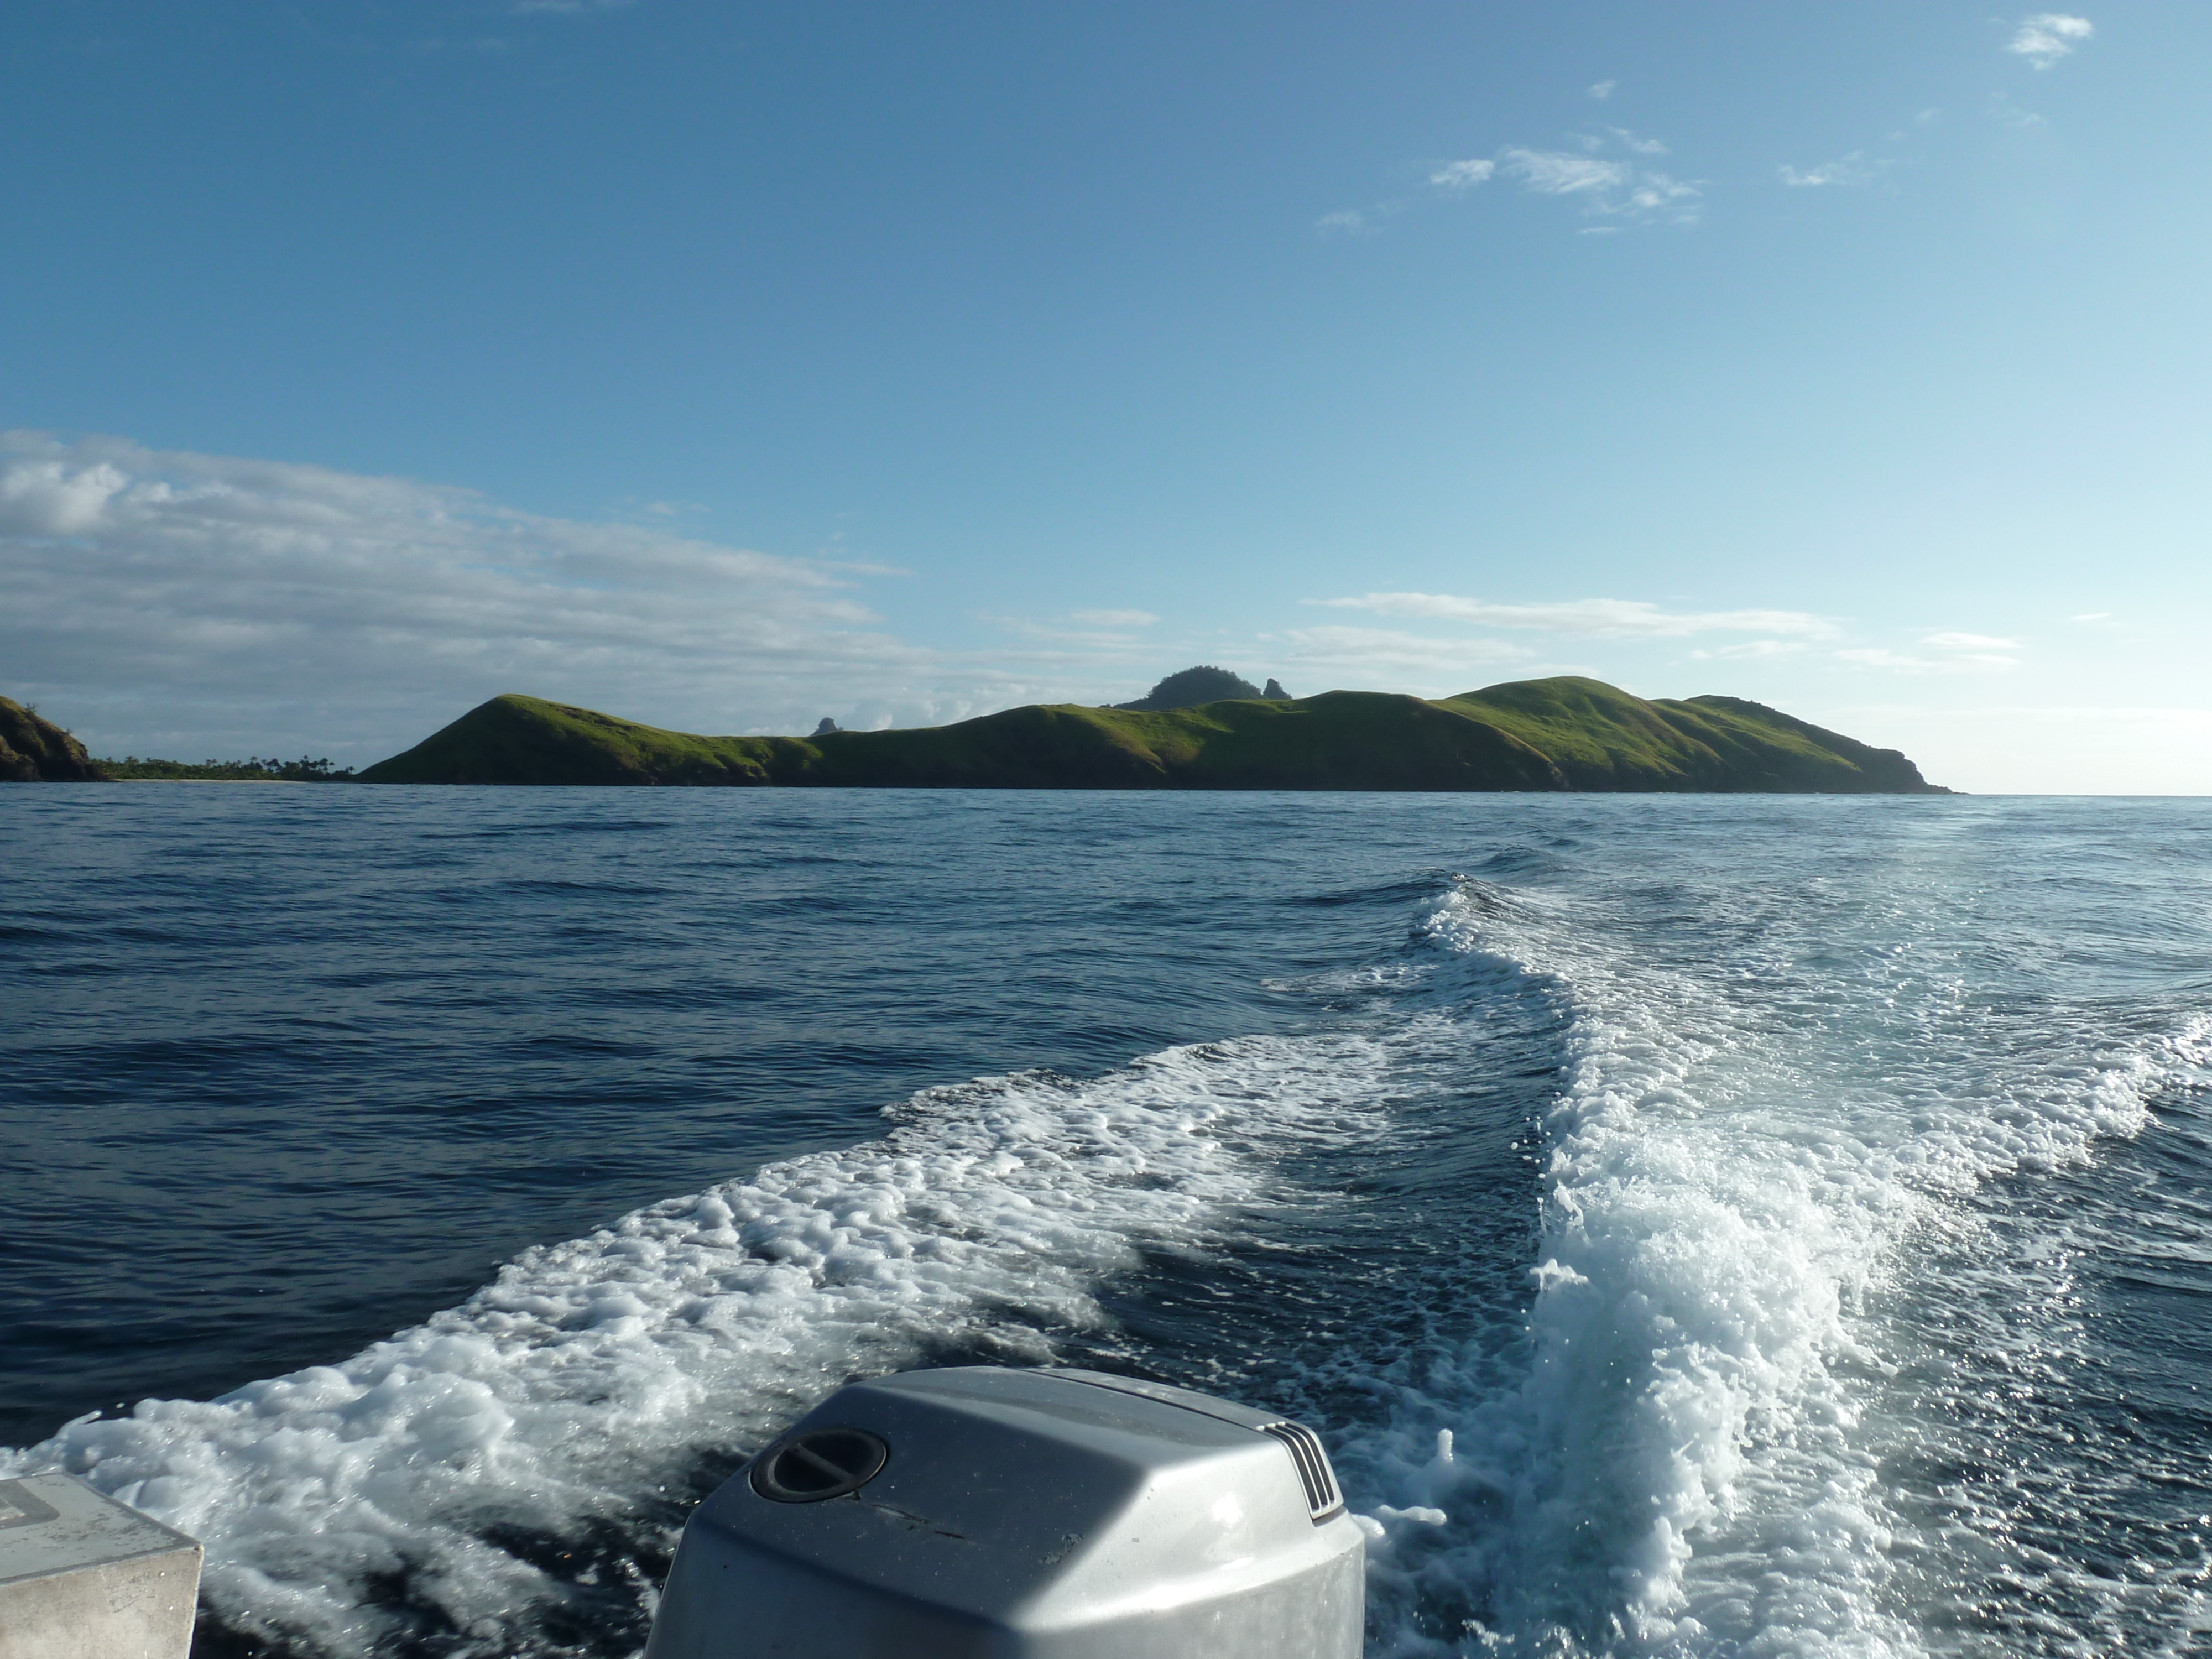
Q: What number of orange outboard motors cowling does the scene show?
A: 0